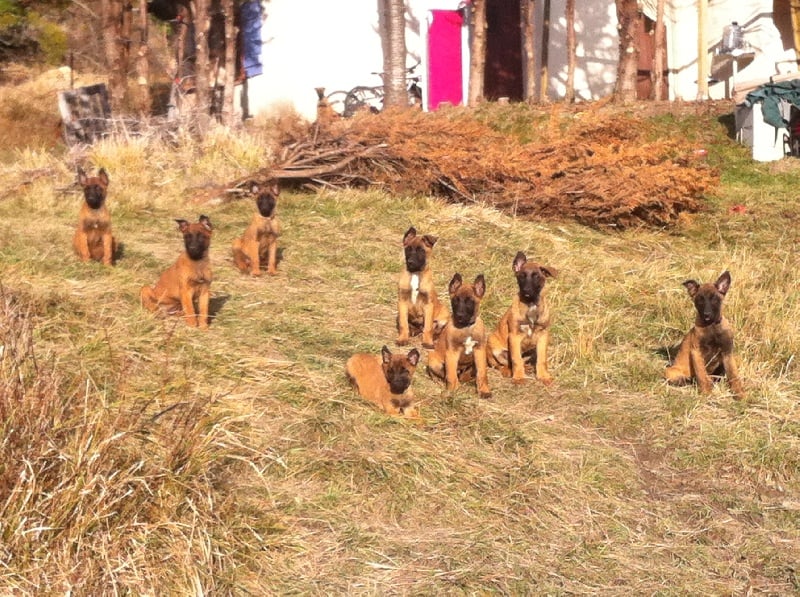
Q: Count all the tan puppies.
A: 8